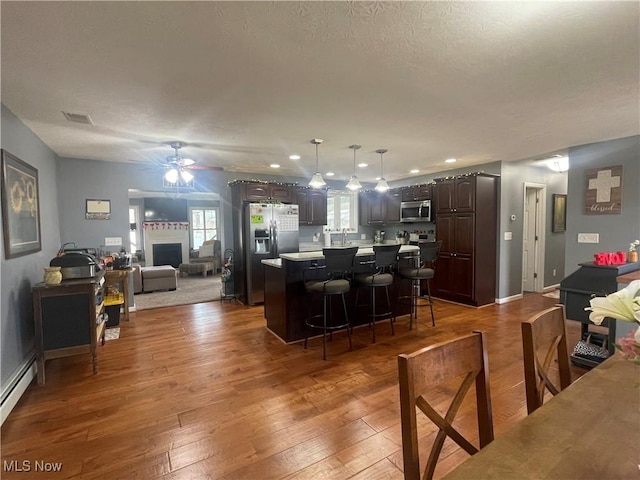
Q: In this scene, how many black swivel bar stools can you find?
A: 3